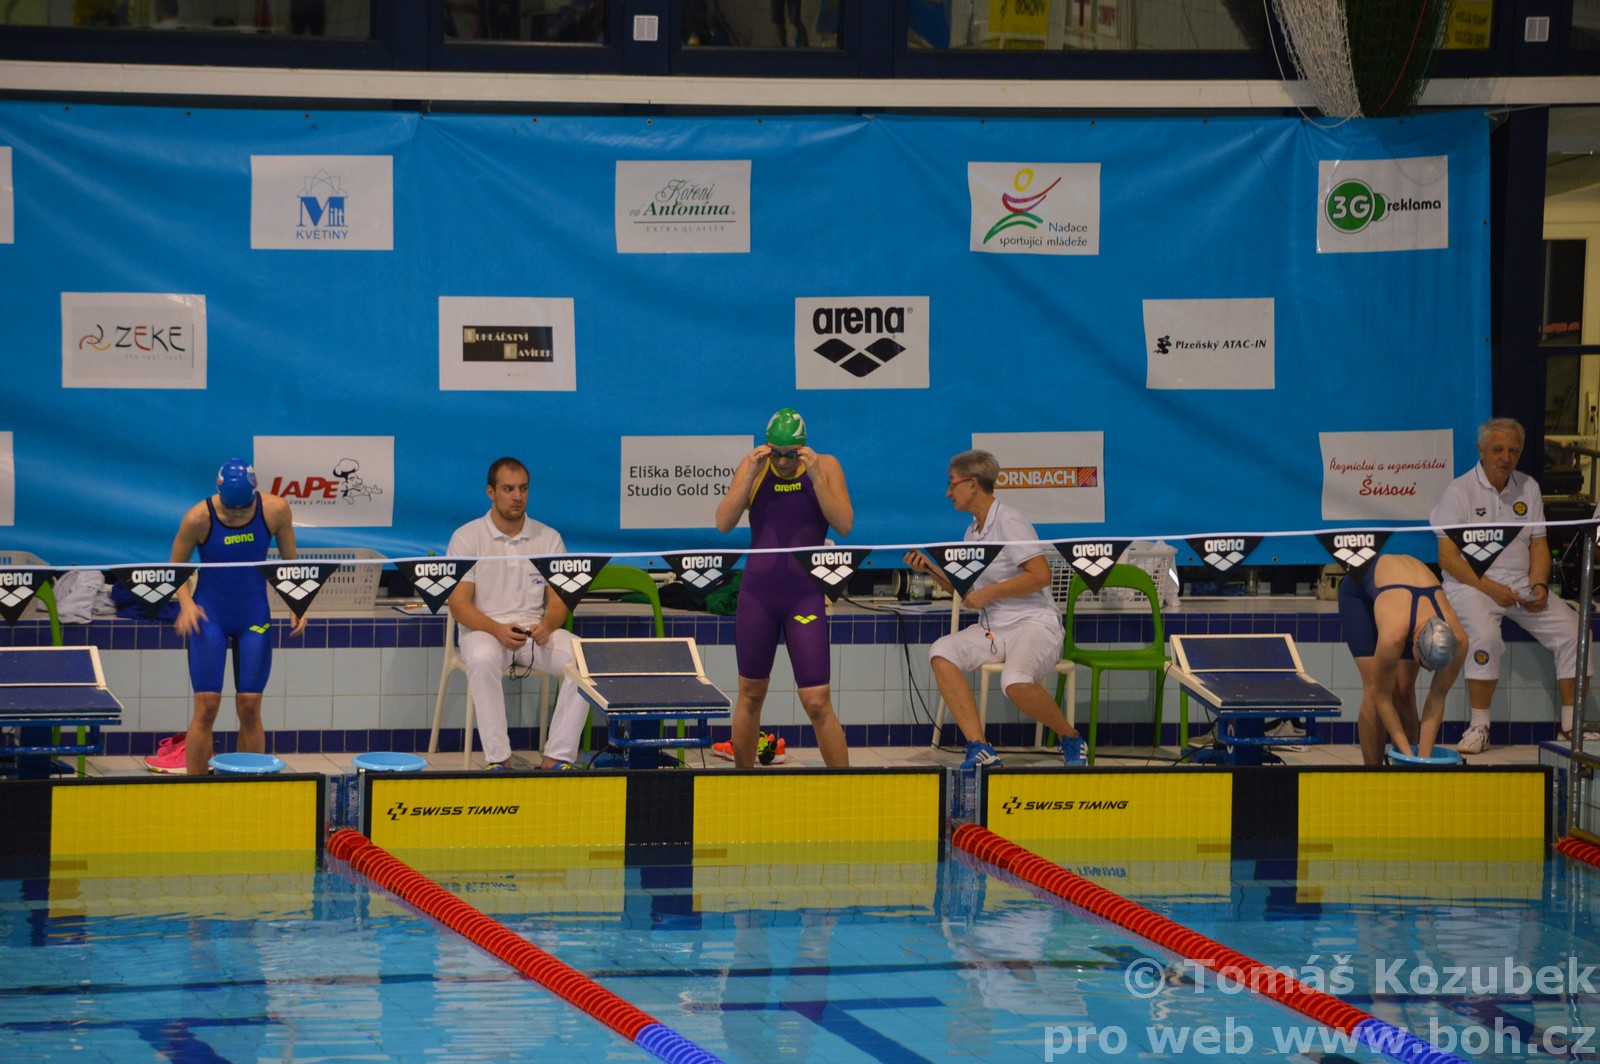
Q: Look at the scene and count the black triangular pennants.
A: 12